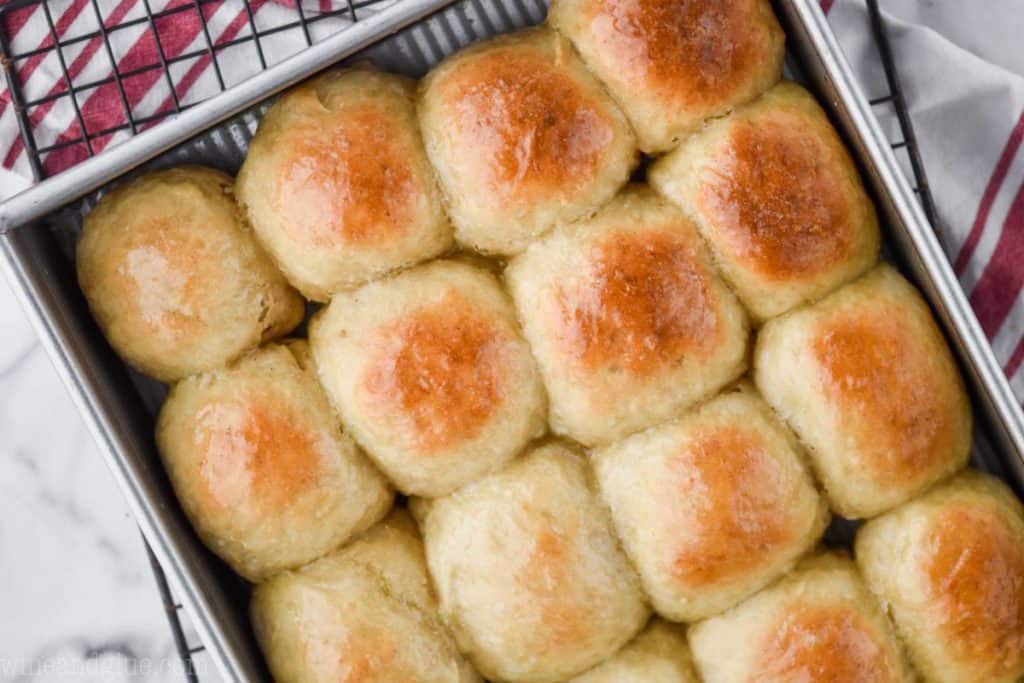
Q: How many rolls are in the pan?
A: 15